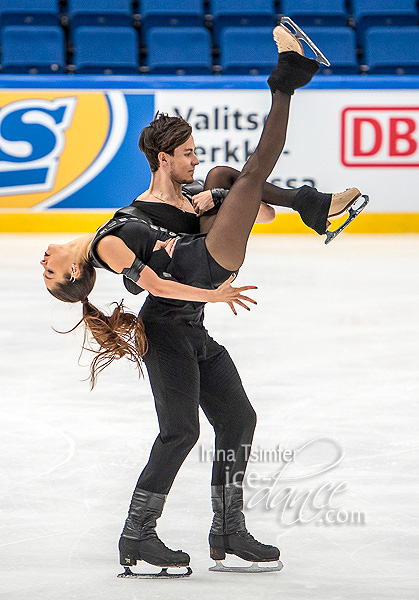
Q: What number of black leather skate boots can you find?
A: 2